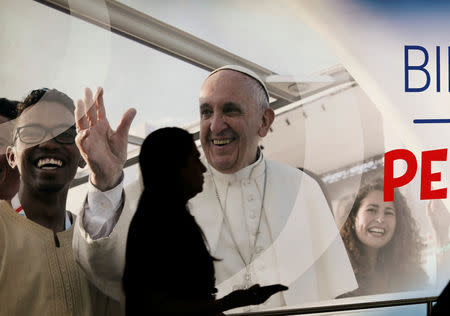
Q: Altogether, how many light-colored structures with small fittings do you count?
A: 1